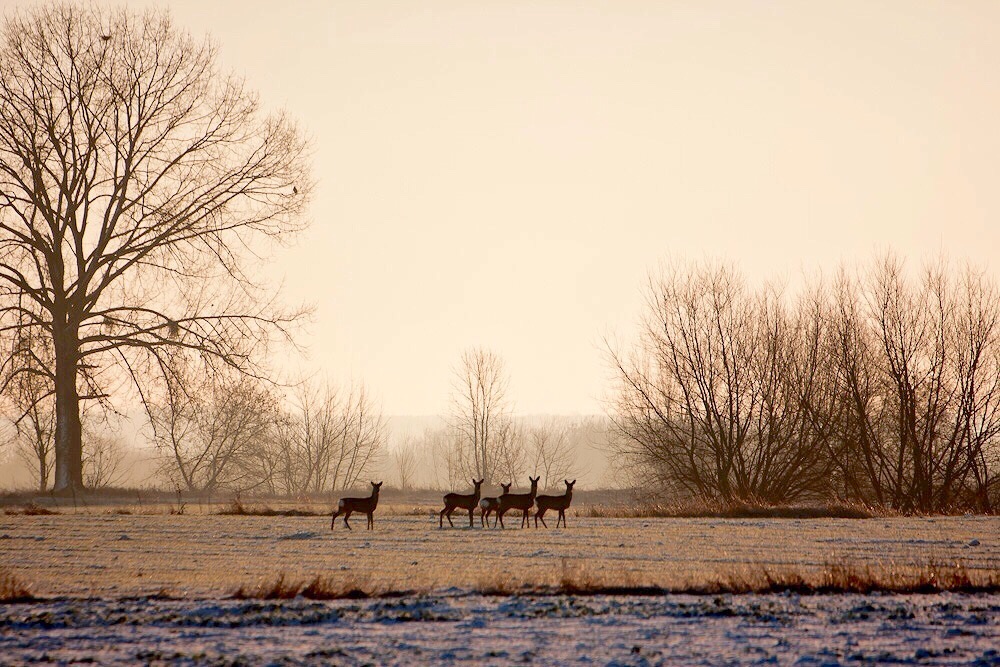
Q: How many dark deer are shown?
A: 5